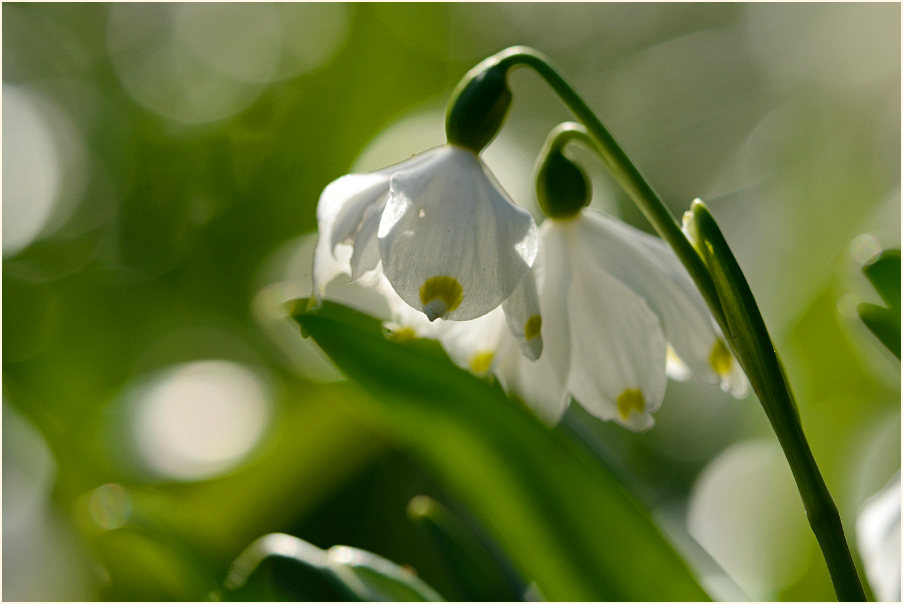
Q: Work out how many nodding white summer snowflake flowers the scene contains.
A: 2